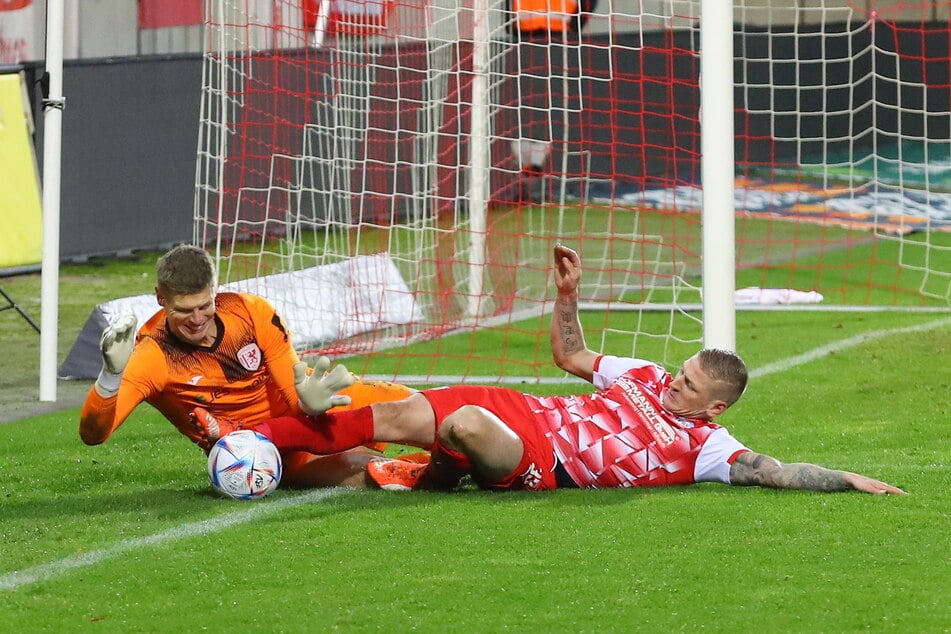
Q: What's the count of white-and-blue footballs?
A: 1